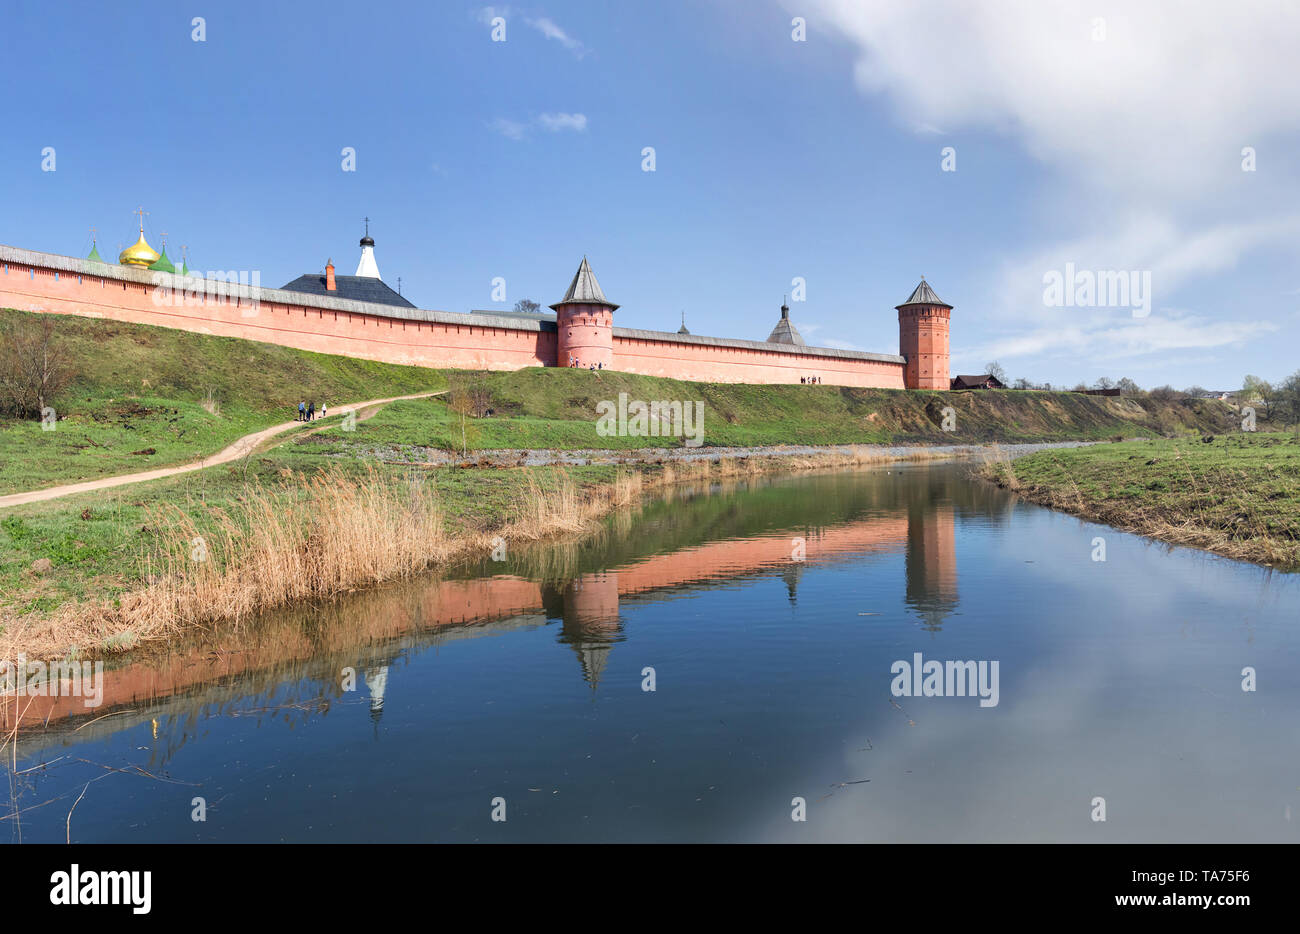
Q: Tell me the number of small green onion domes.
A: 3